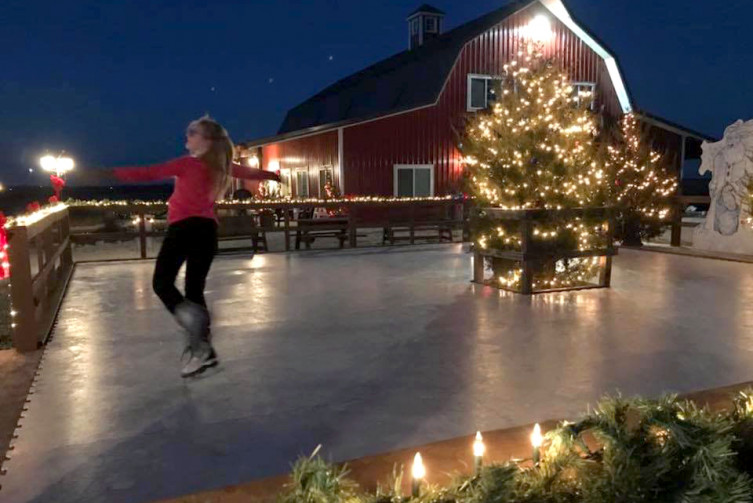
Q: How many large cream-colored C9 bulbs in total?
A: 3